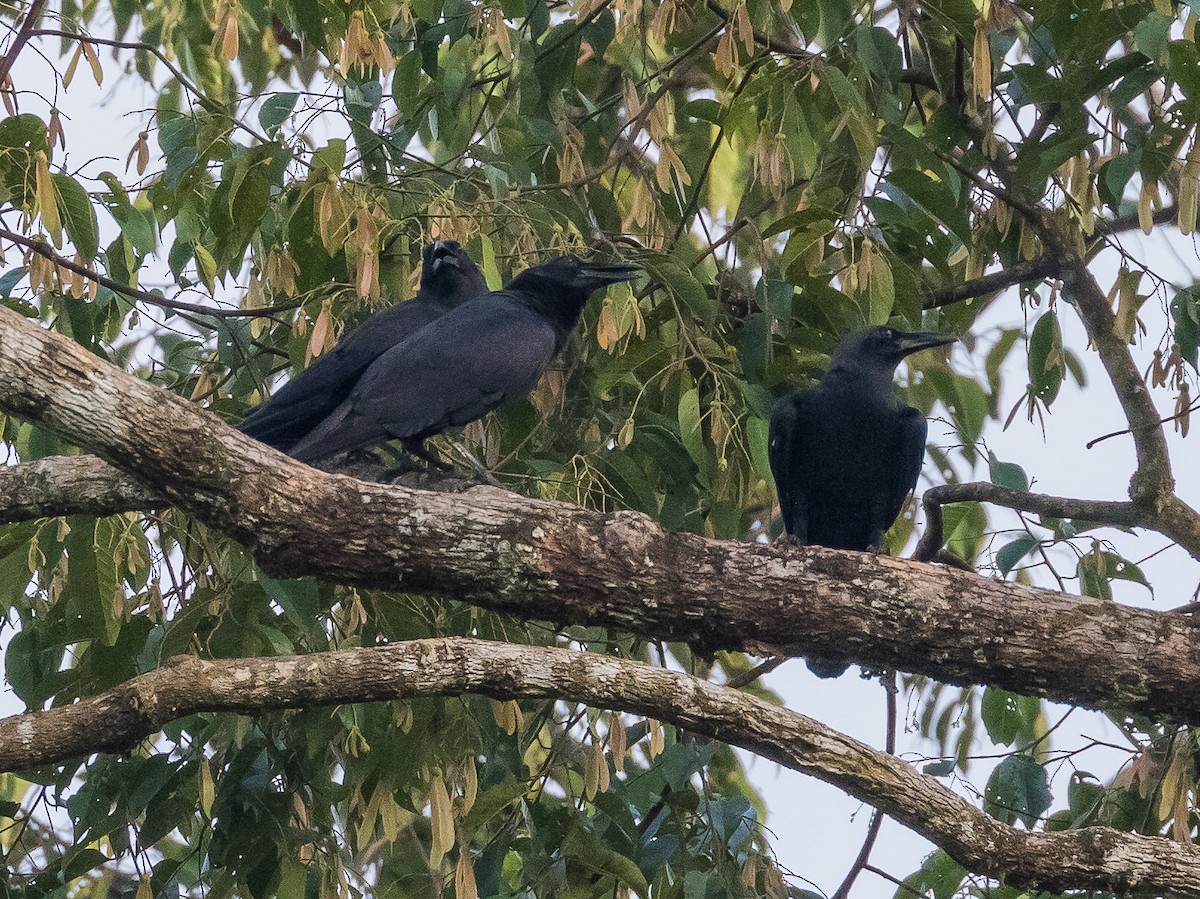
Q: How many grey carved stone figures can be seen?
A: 0